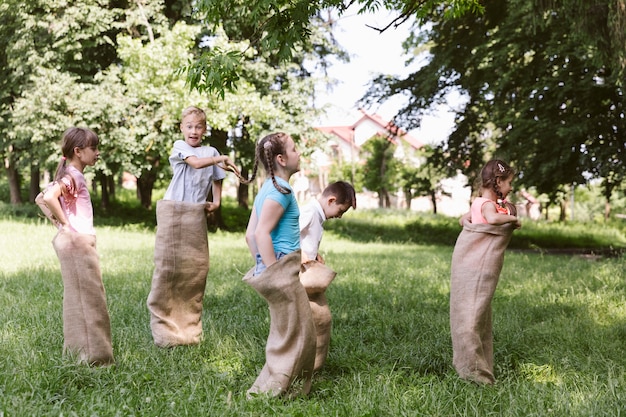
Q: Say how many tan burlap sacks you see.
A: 5